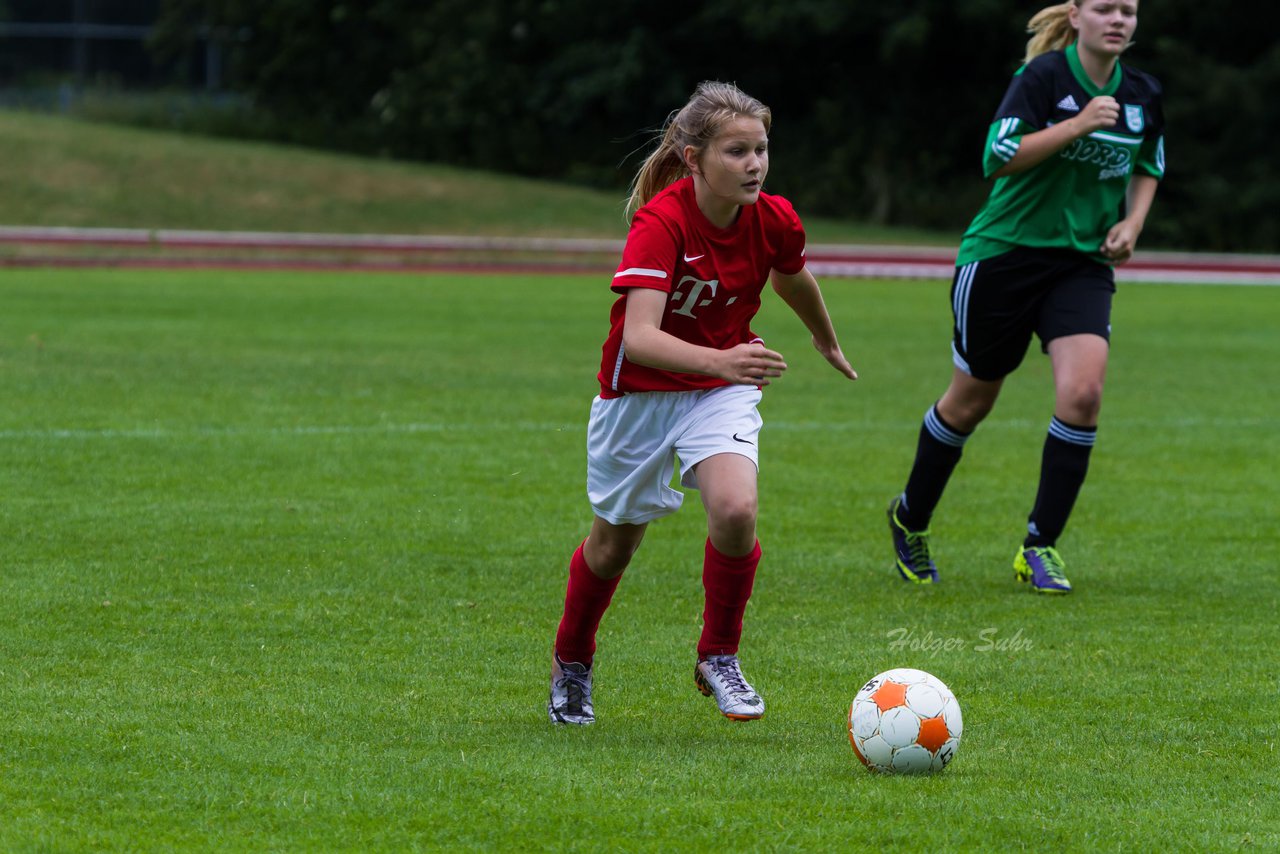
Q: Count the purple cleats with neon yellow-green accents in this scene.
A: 2